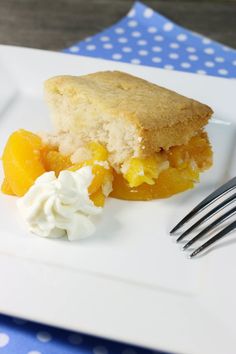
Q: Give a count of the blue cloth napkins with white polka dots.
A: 1